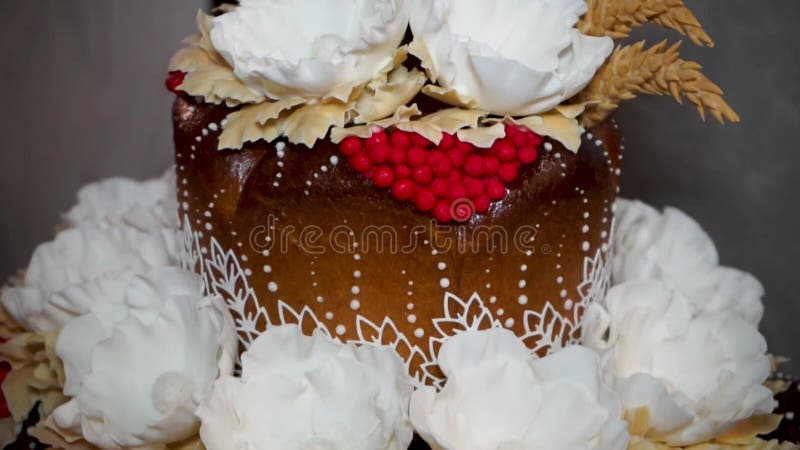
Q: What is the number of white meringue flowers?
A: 9